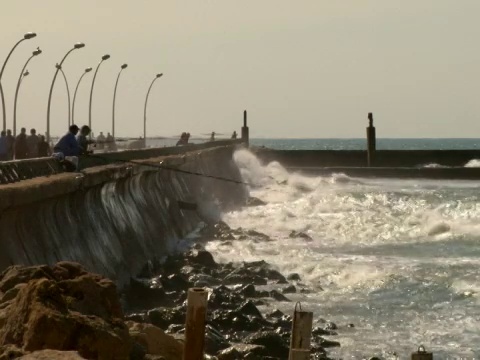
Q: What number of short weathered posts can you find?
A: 3